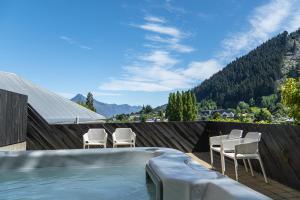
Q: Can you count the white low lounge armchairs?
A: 4